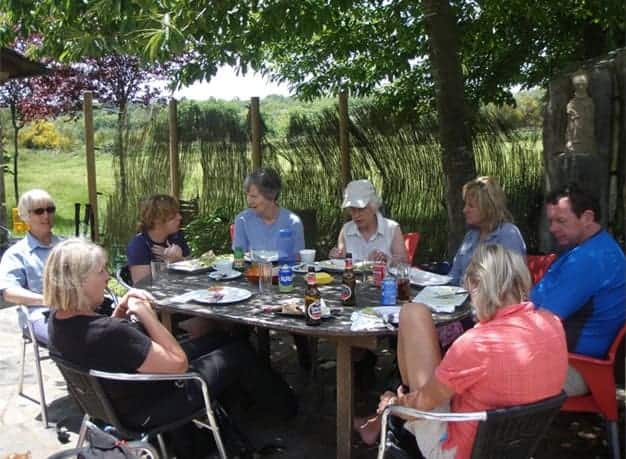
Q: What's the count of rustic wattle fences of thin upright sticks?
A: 1